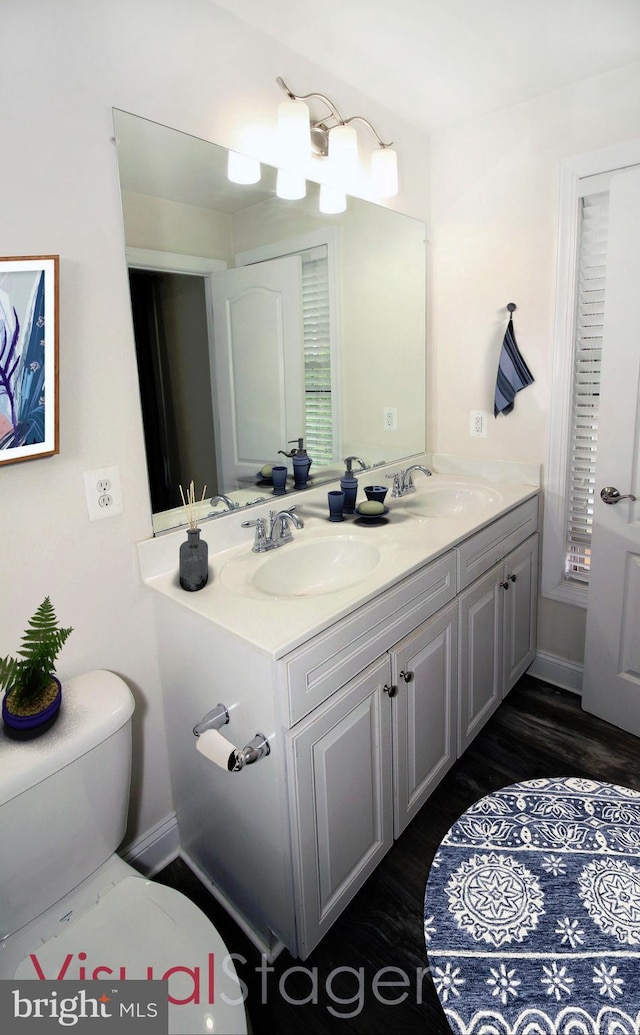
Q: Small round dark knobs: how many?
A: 4